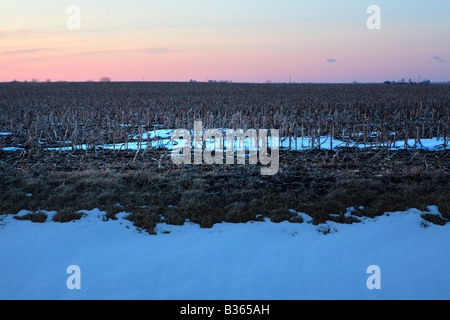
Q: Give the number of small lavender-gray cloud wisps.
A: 2